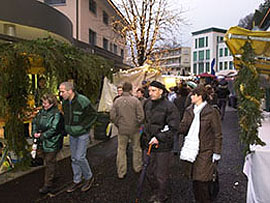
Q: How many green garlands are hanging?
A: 2